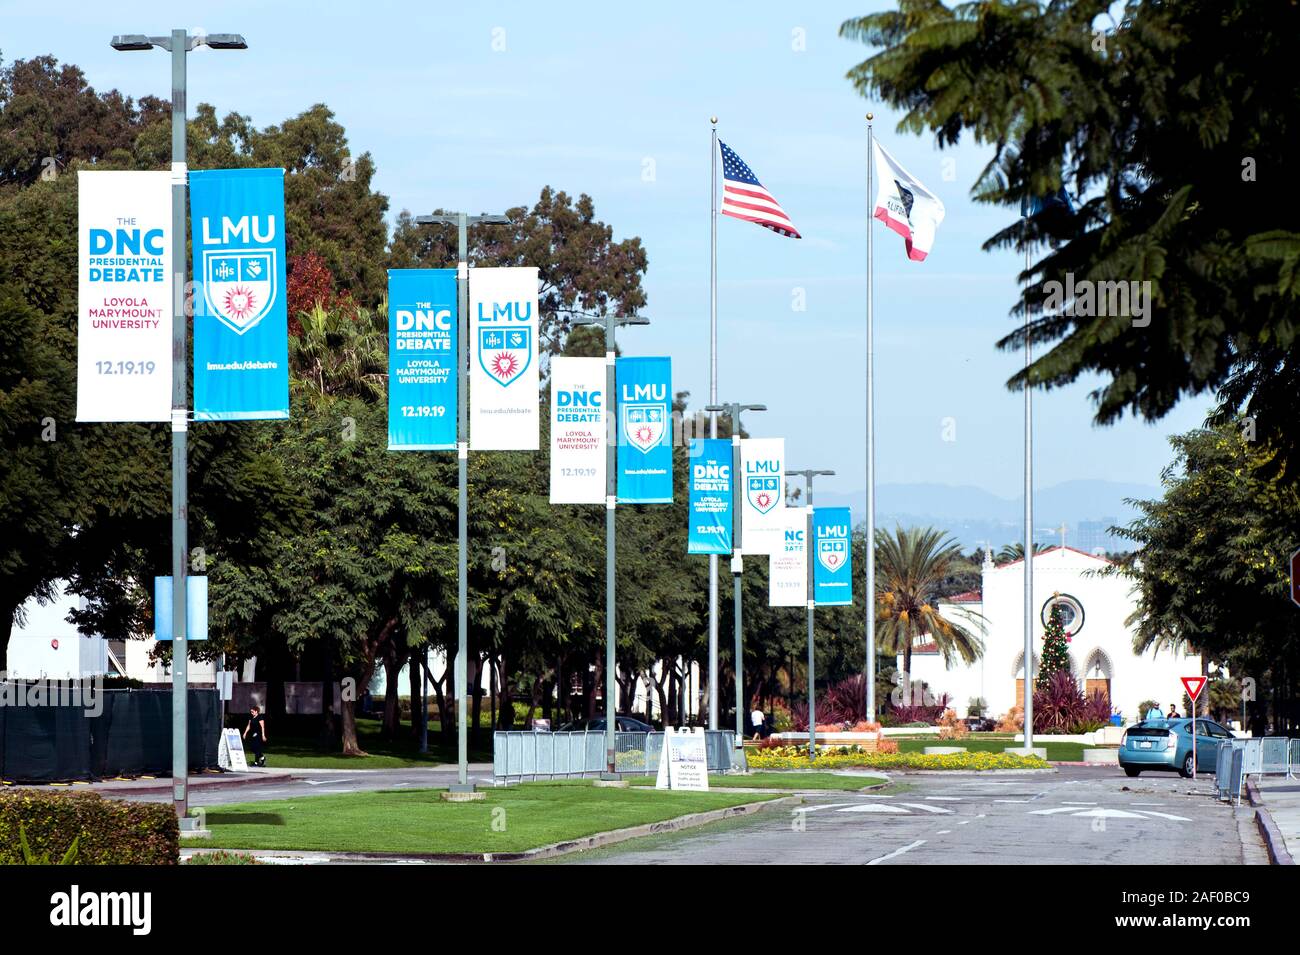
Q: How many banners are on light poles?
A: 10